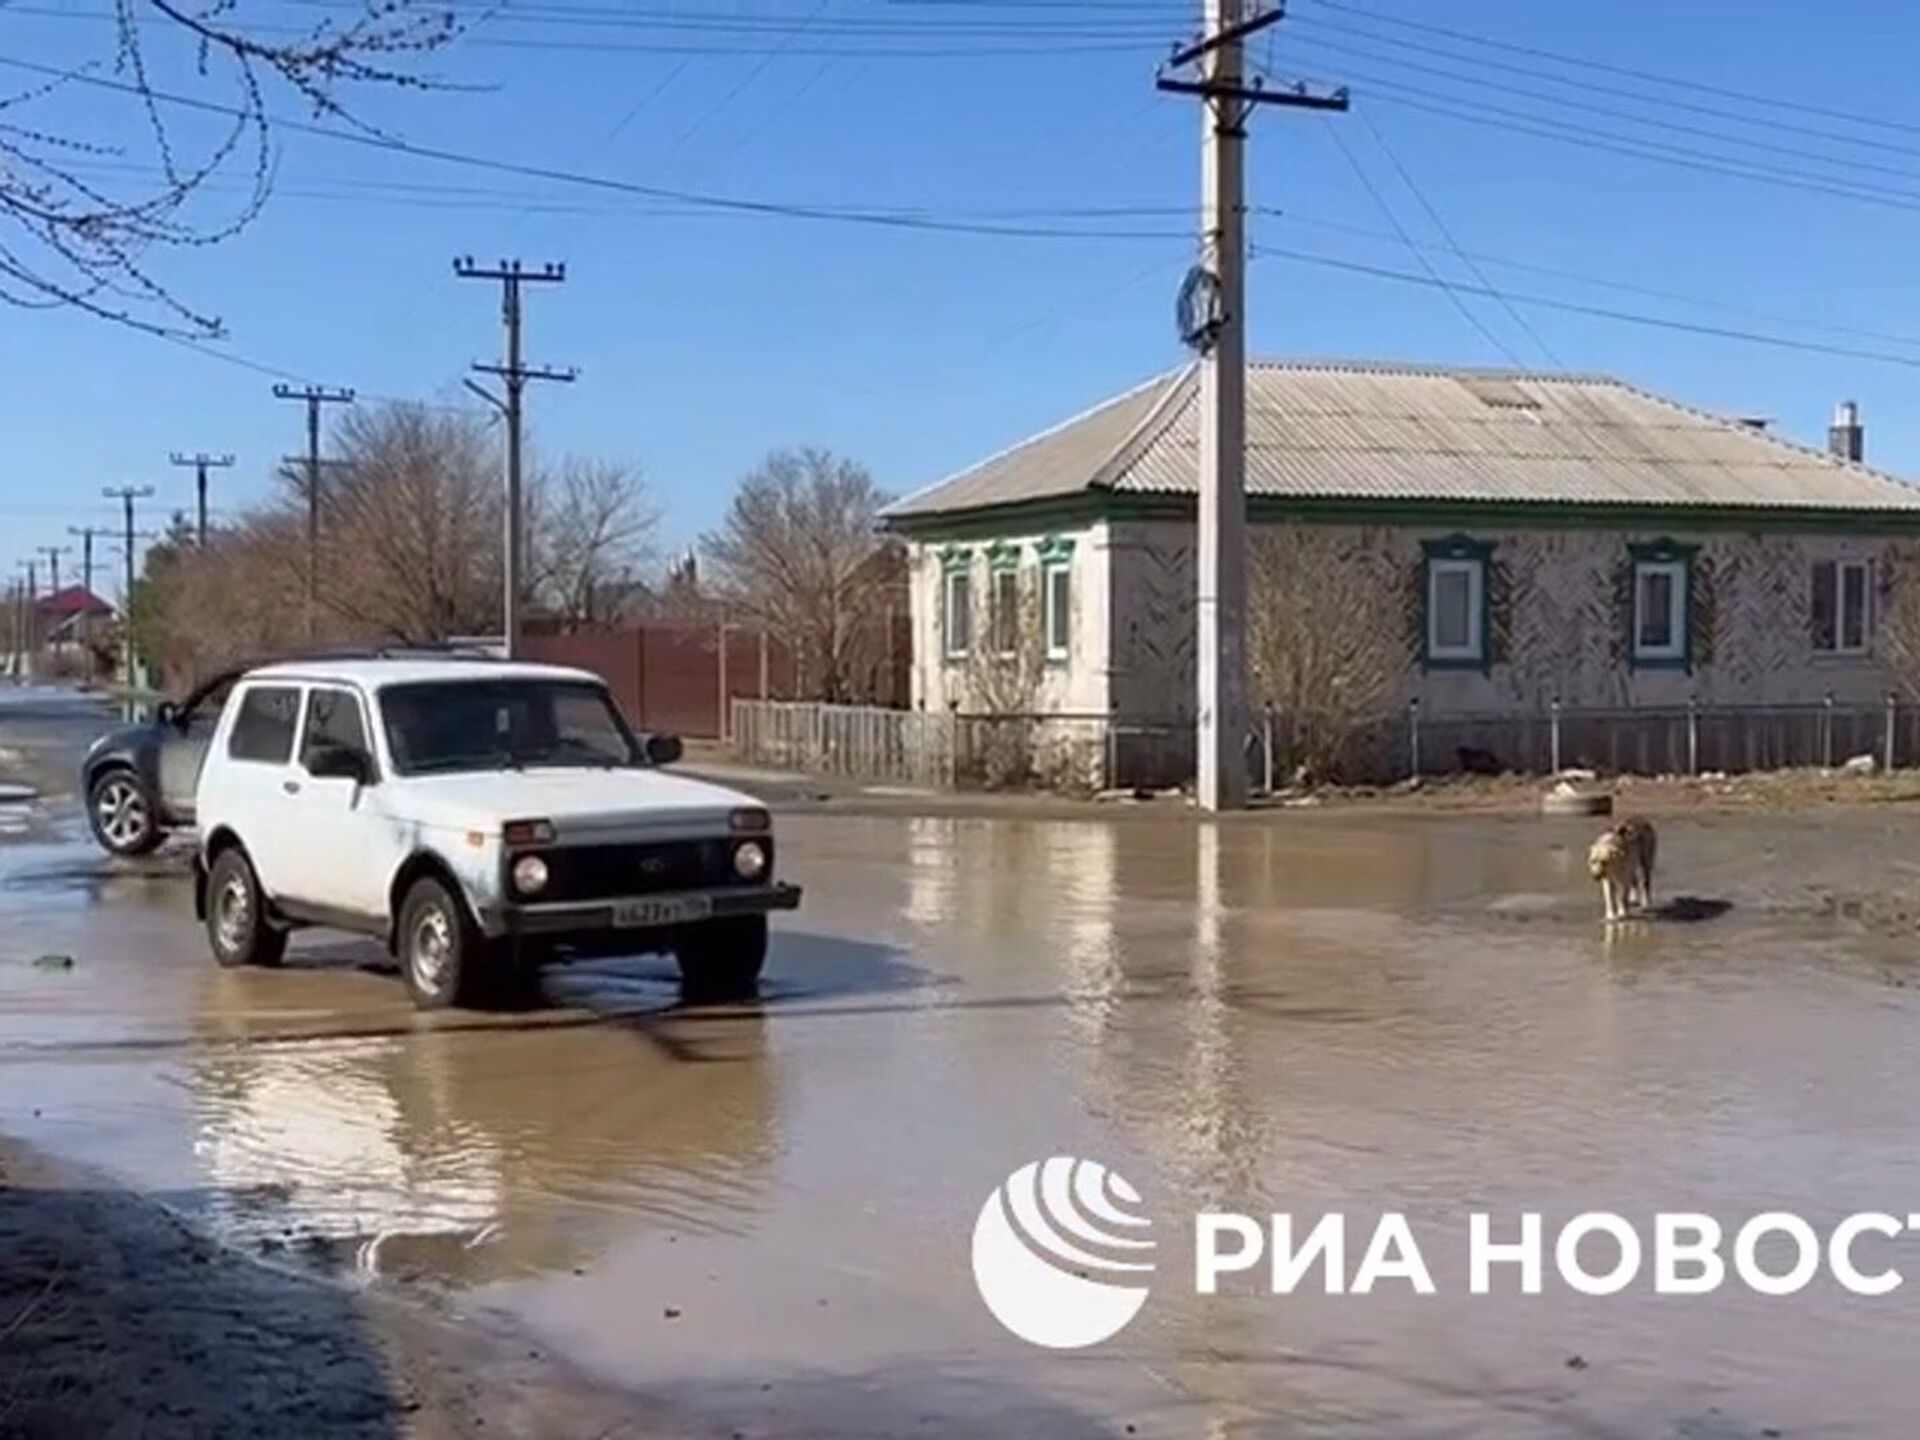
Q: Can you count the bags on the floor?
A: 0